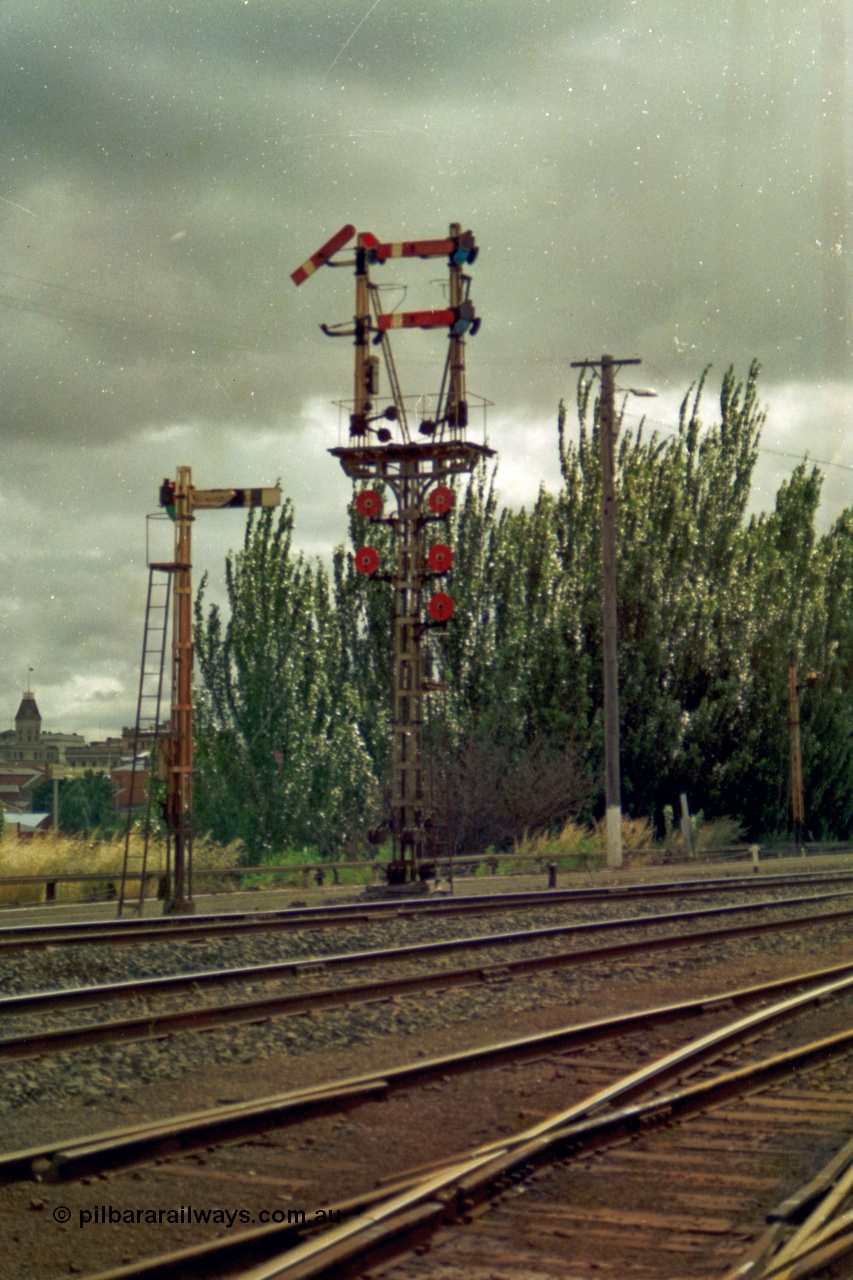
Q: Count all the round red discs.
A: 5